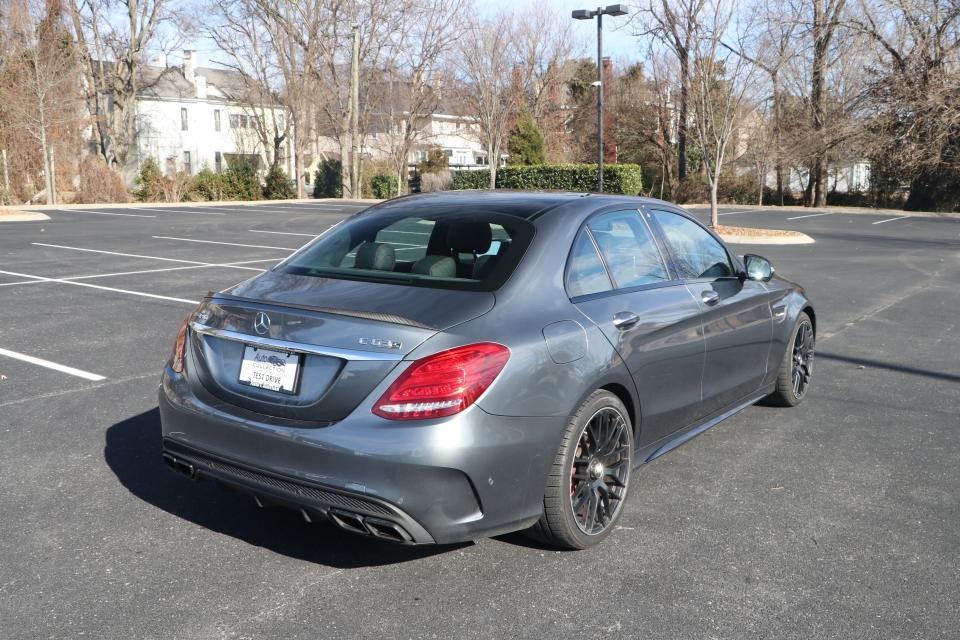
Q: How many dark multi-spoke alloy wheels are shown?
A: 2